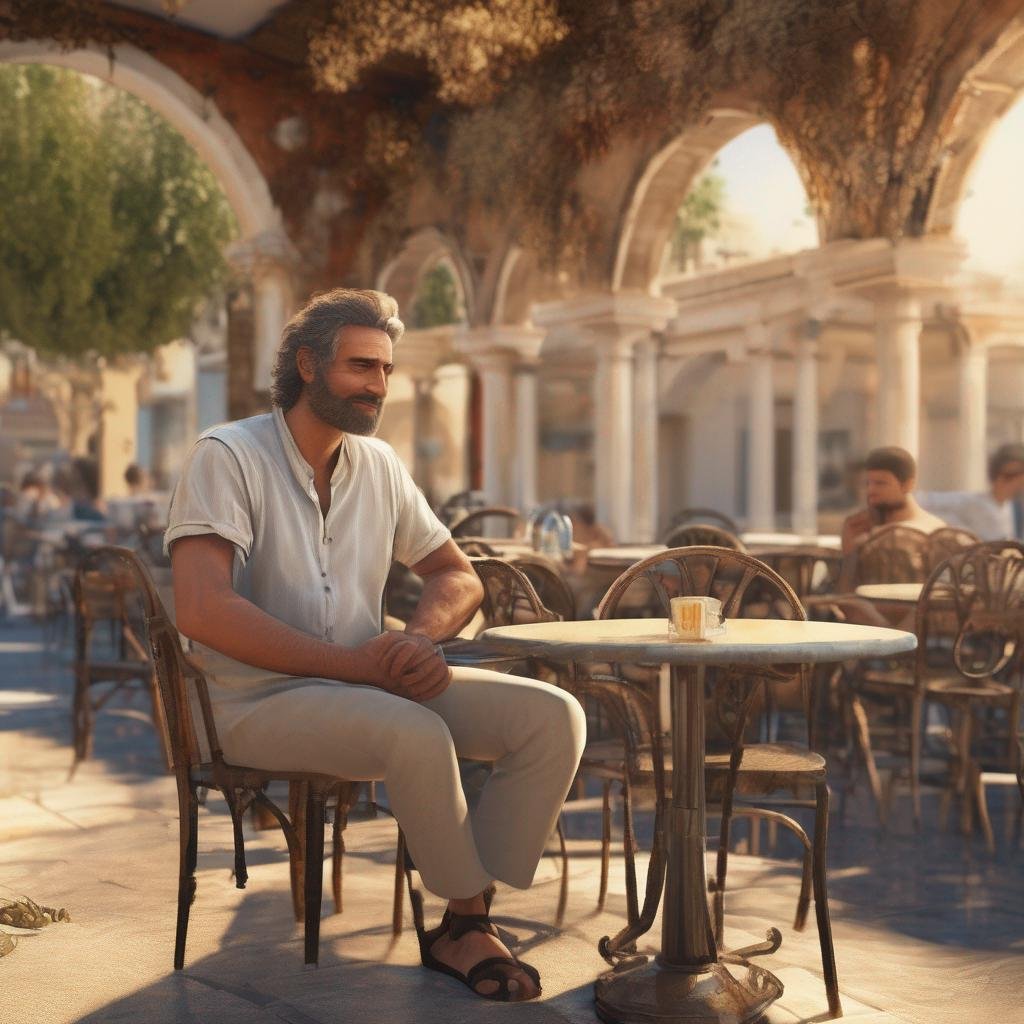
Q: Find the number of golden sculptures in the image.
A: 0